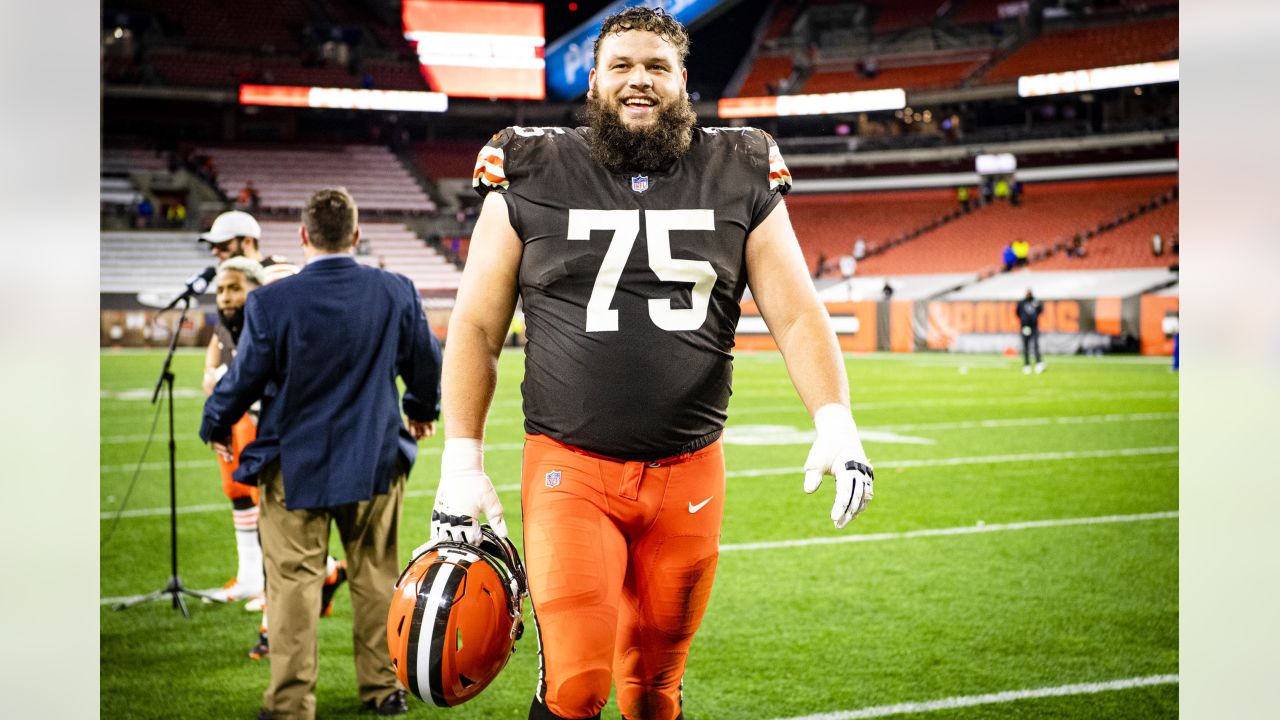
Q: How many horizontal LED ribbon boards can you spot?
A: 3